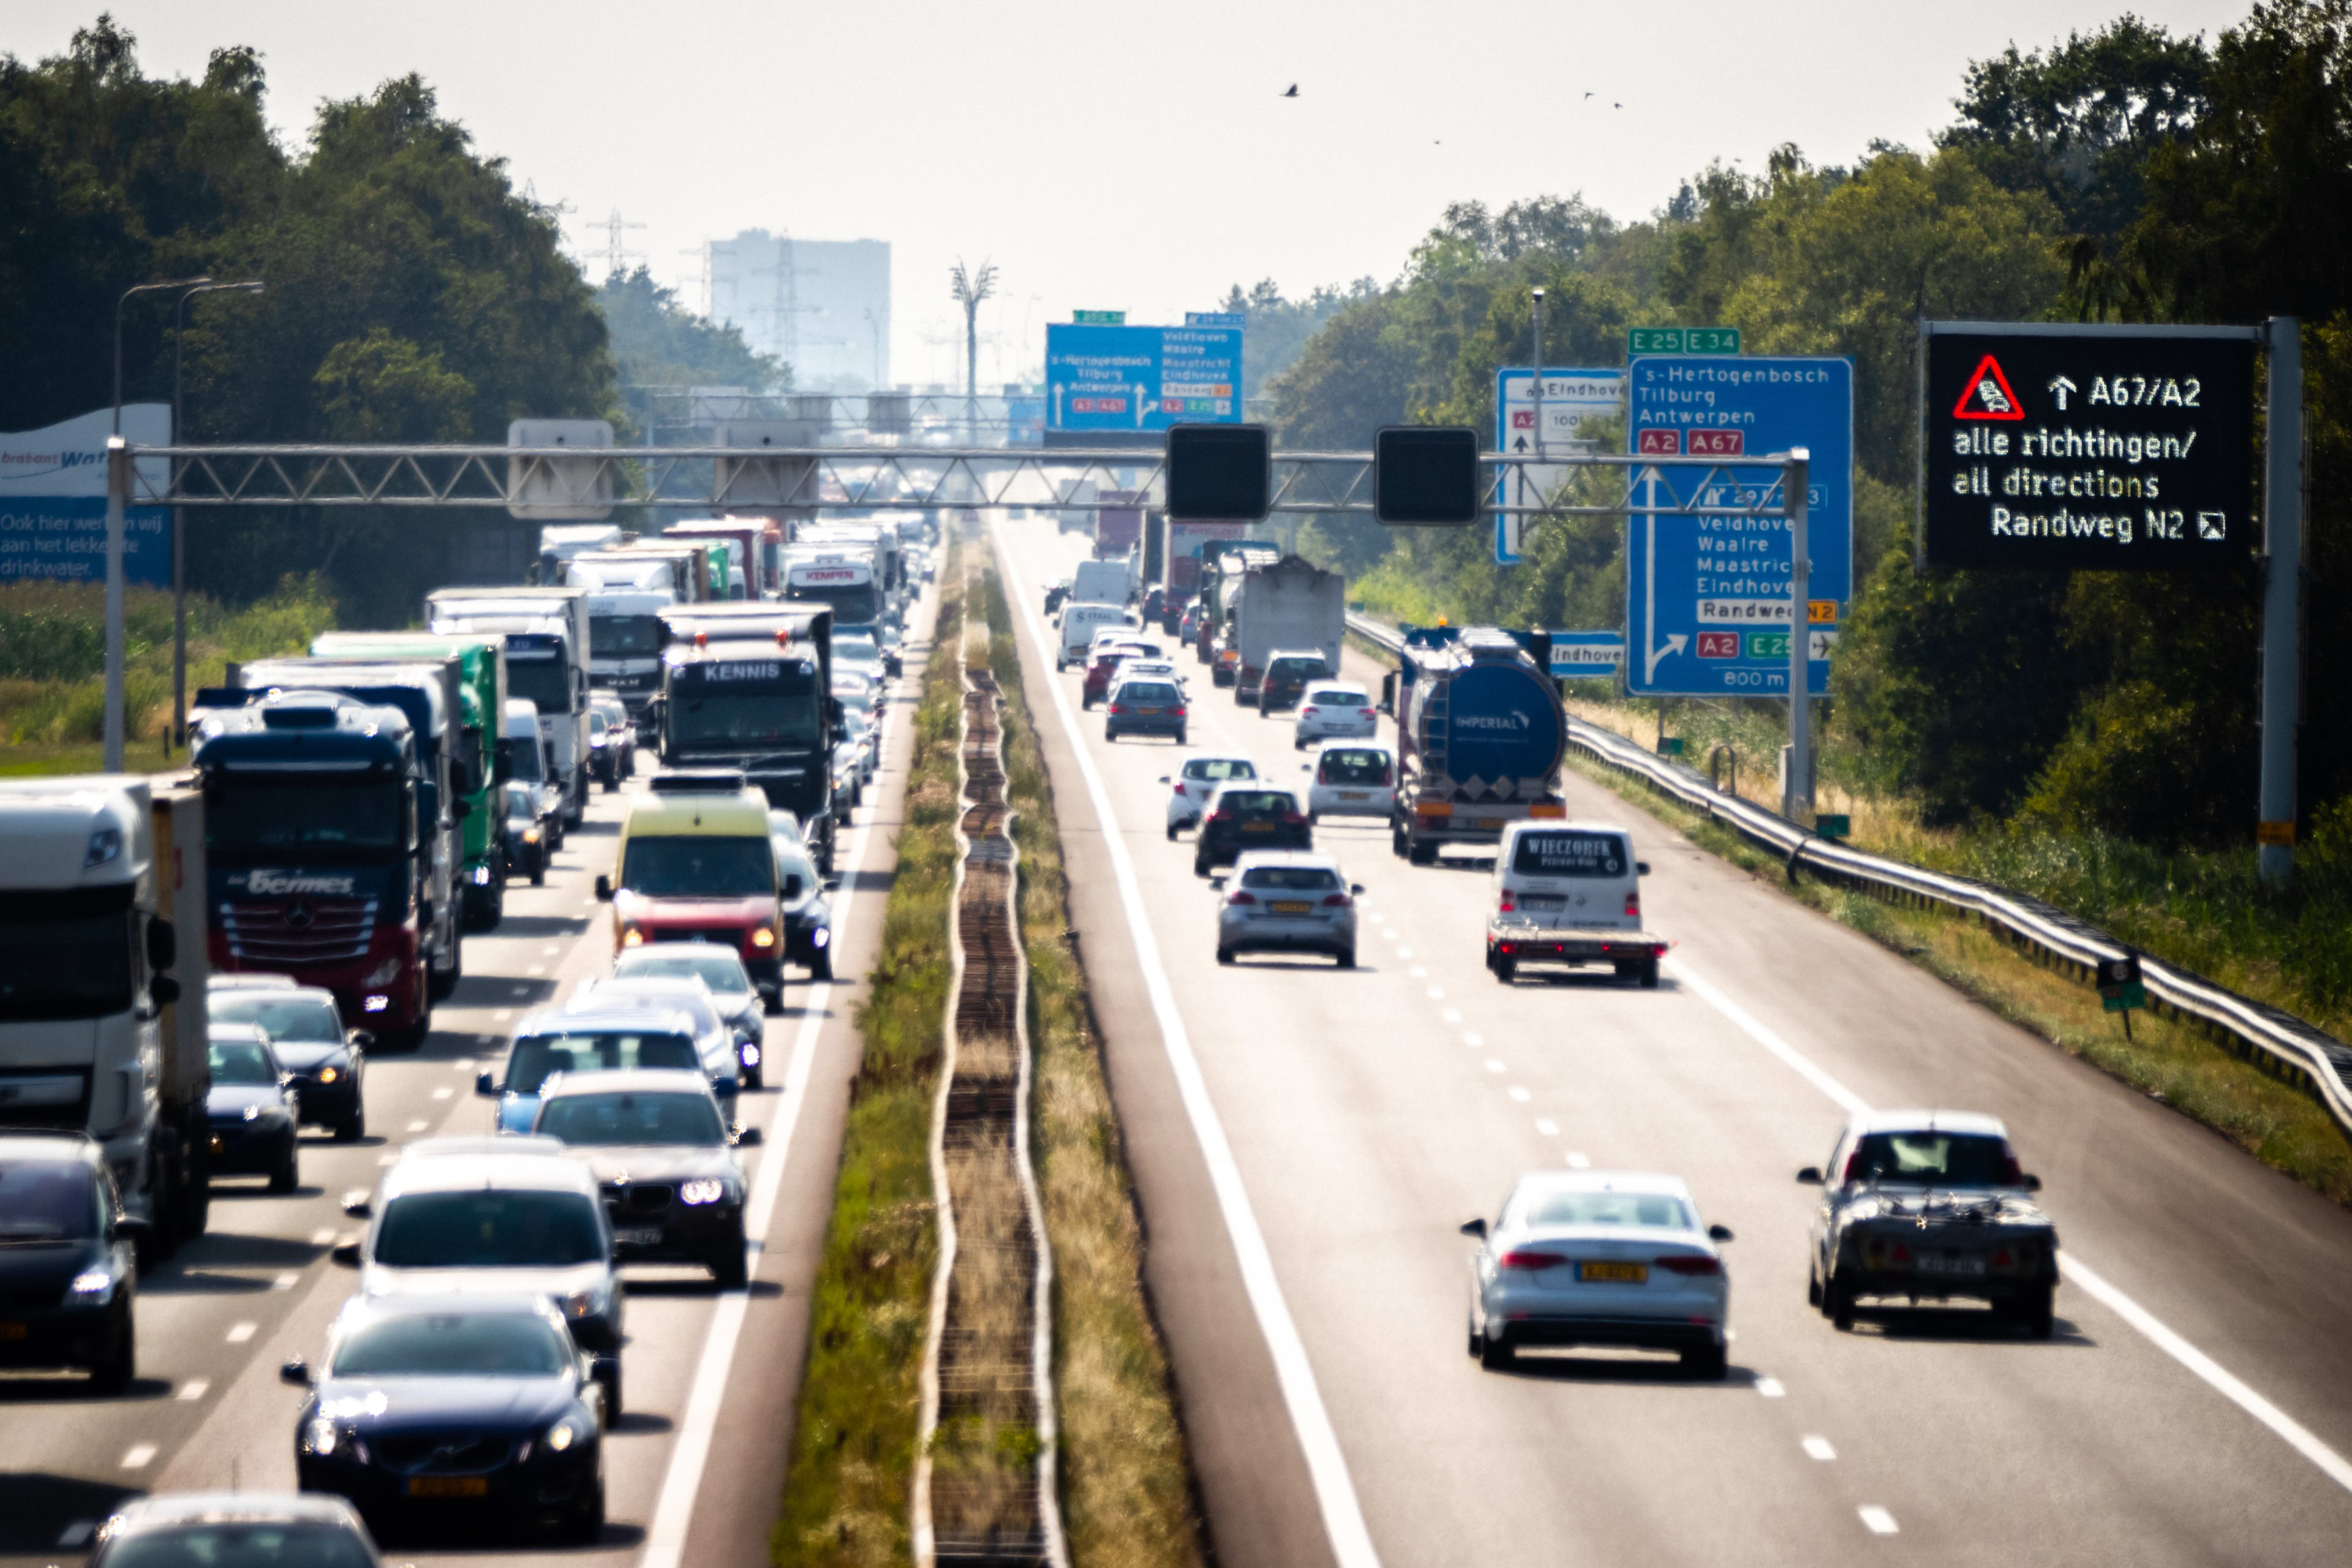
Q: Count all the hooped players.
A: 0